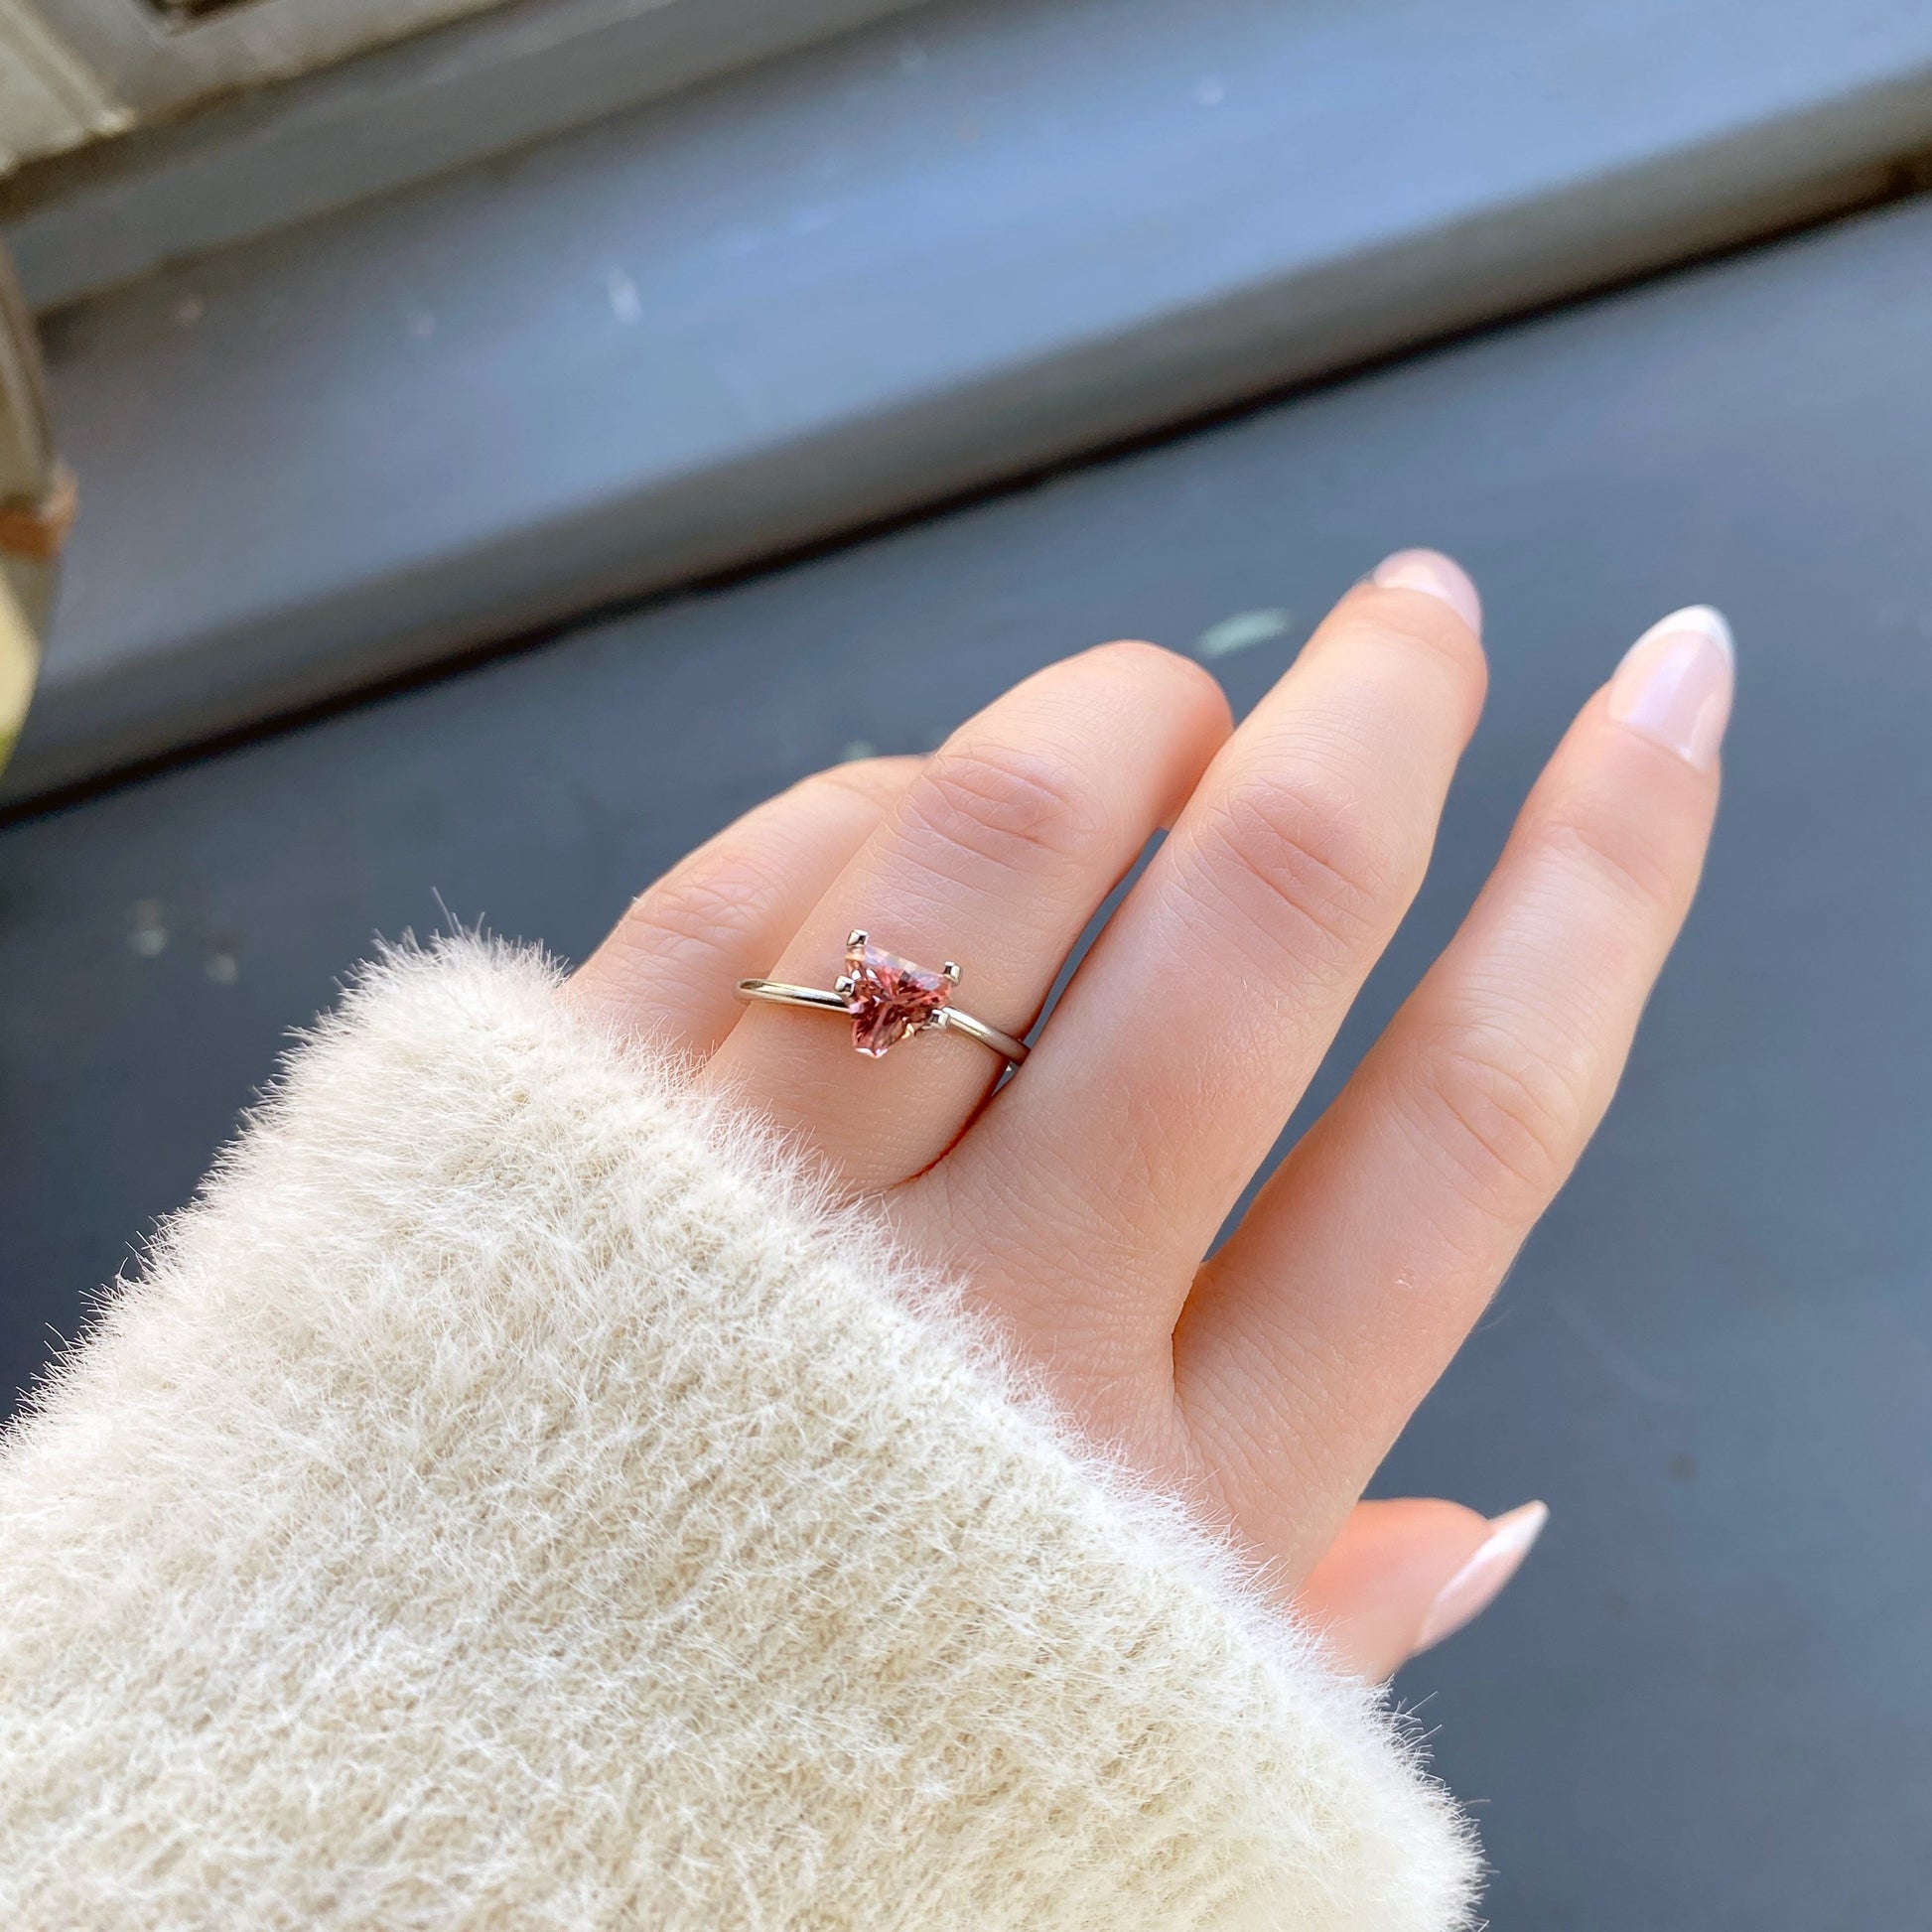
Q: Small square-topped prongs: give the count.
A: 4